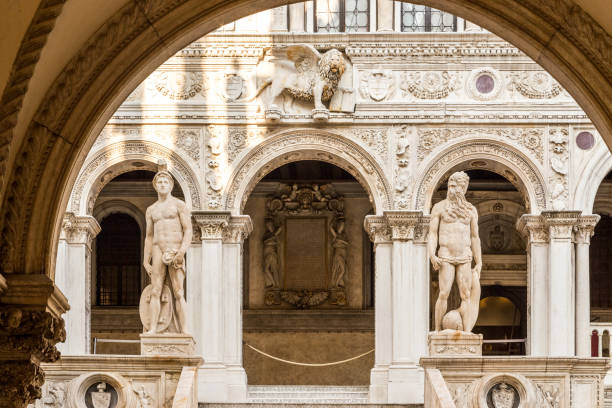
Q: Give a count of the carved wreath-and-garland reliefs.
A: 3